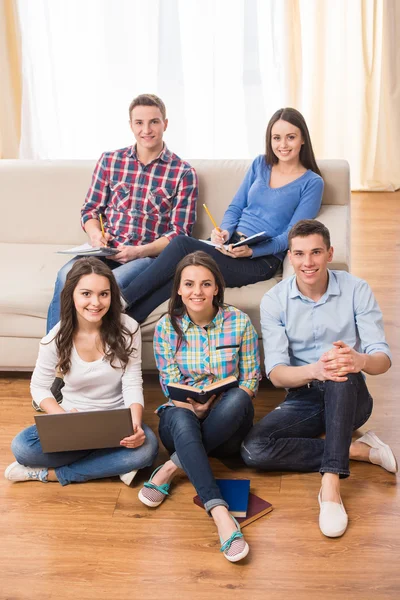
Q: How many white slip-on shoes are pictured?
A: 2